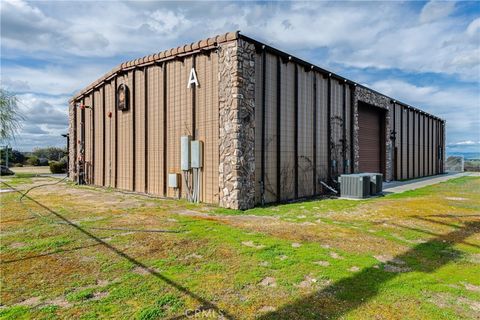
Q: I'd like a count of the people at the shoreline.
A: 0